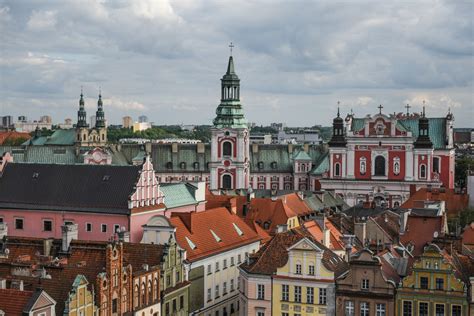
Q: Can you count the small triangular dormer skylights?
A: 3